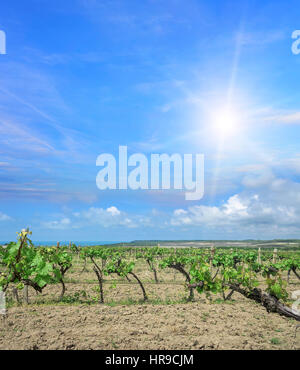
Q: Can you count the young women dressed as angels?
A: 0